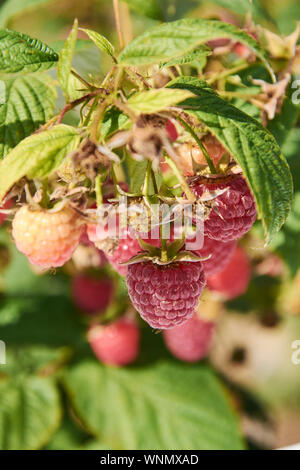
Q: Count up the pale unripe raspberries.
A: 1